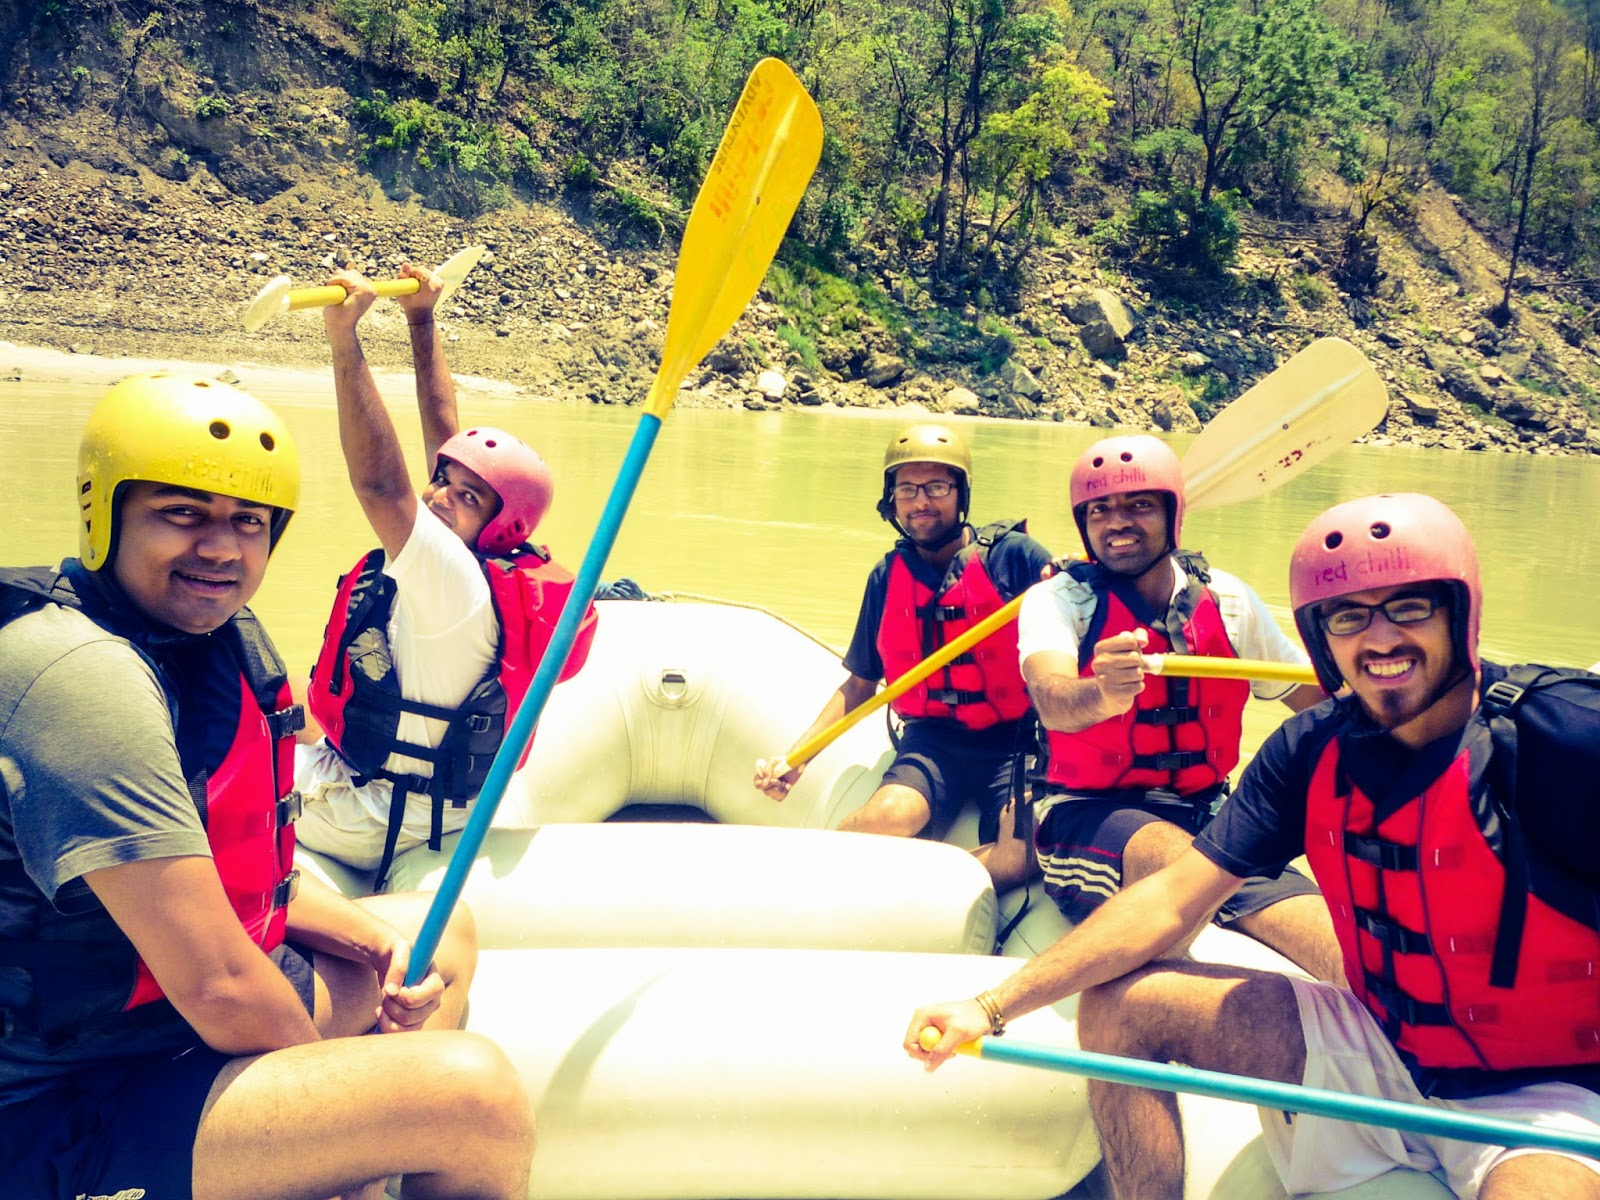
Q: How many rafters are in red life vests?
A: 5